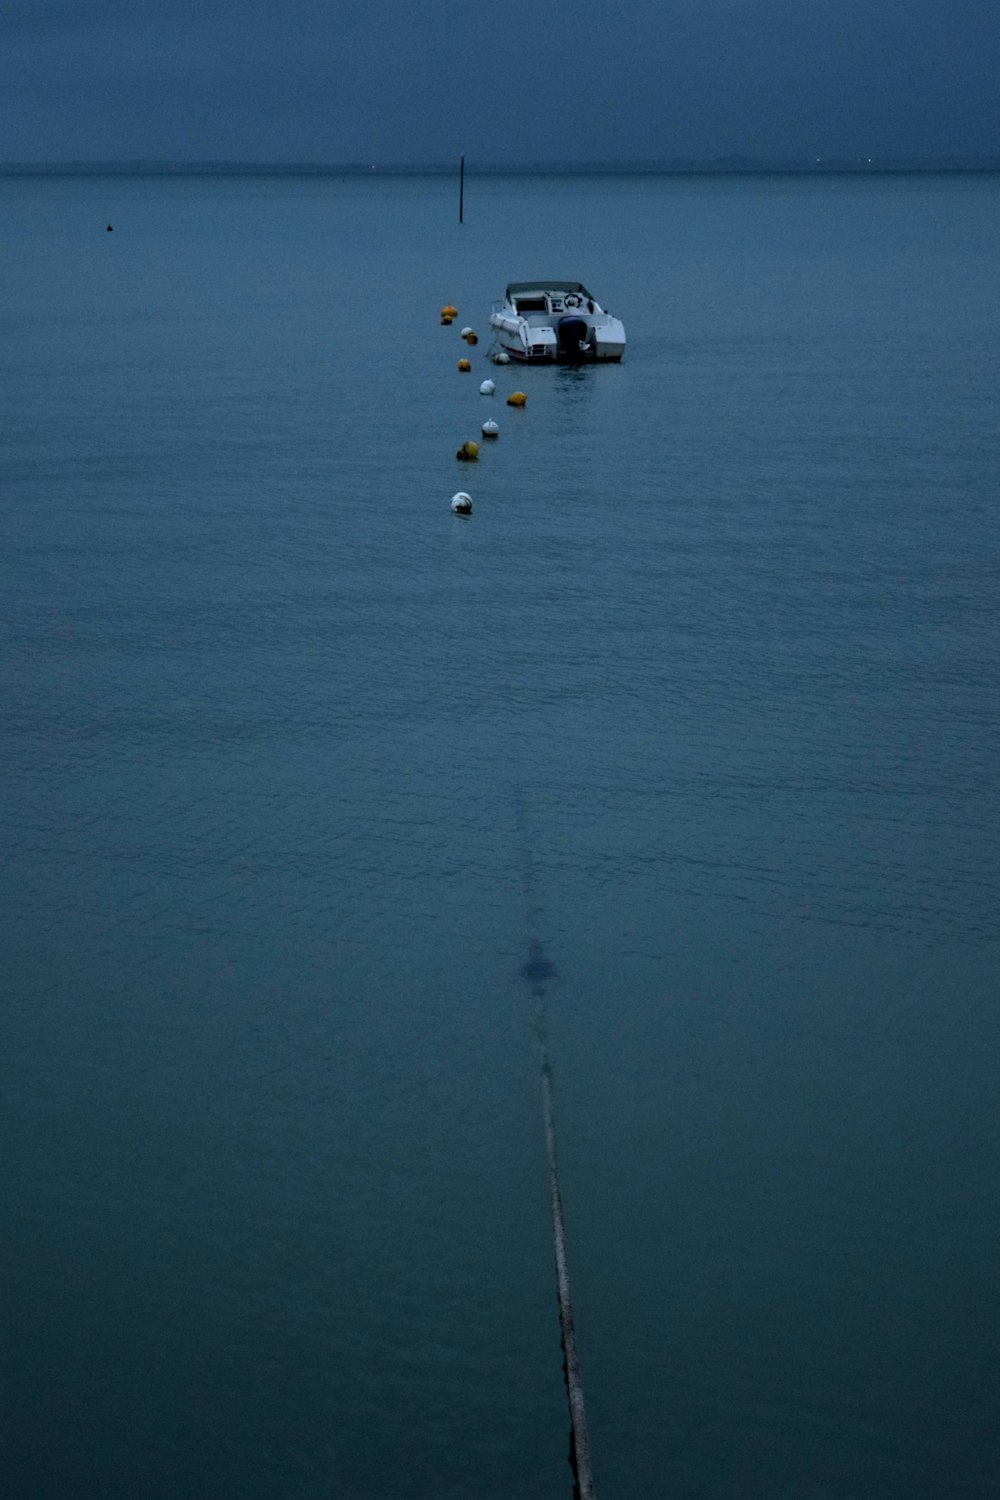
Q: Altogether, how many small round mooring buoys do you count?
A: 11